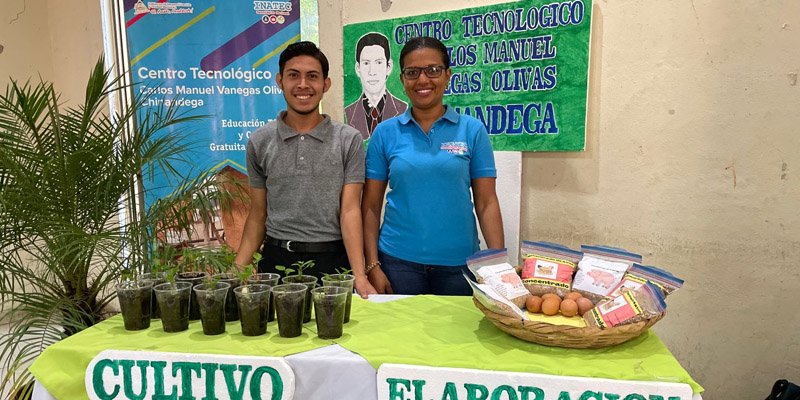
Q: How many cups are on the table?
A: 12